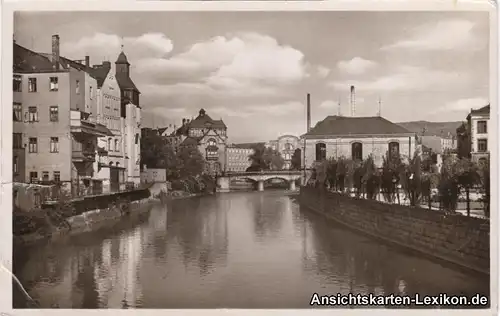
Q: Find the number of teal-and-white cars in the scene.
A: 0